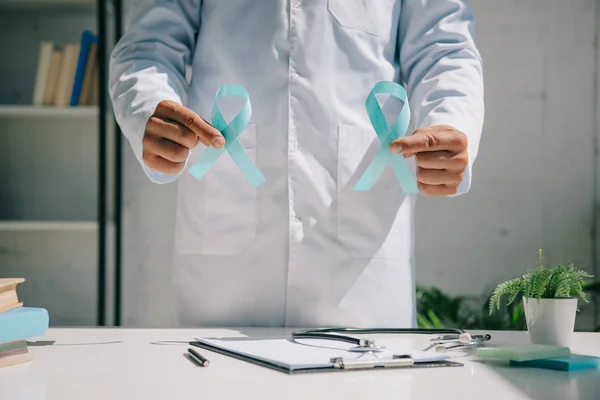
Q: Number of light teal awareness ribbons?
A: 2